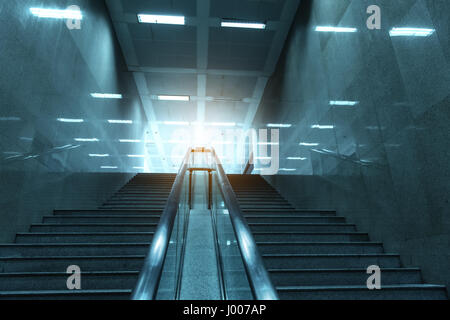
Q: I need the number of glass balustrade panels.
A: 2